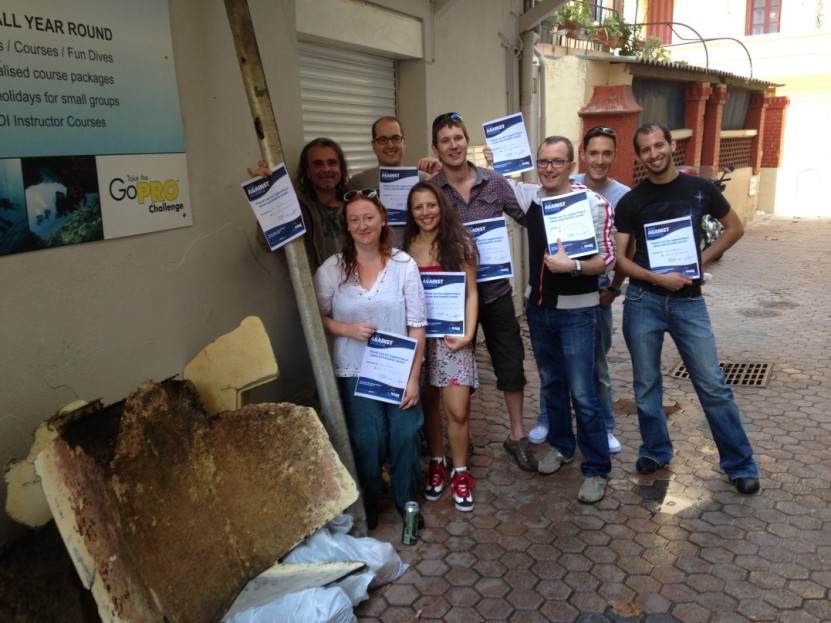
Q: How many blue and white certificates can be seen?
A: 8